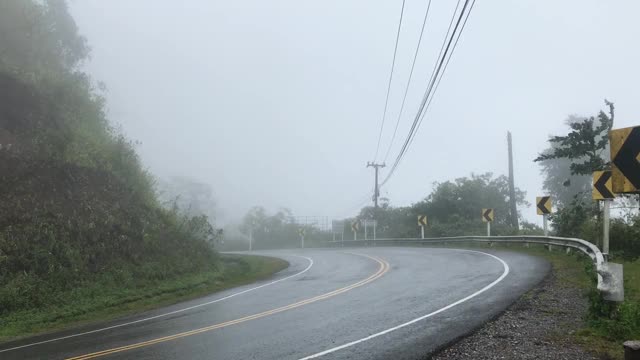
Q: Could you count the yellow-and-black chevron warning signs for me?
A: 7